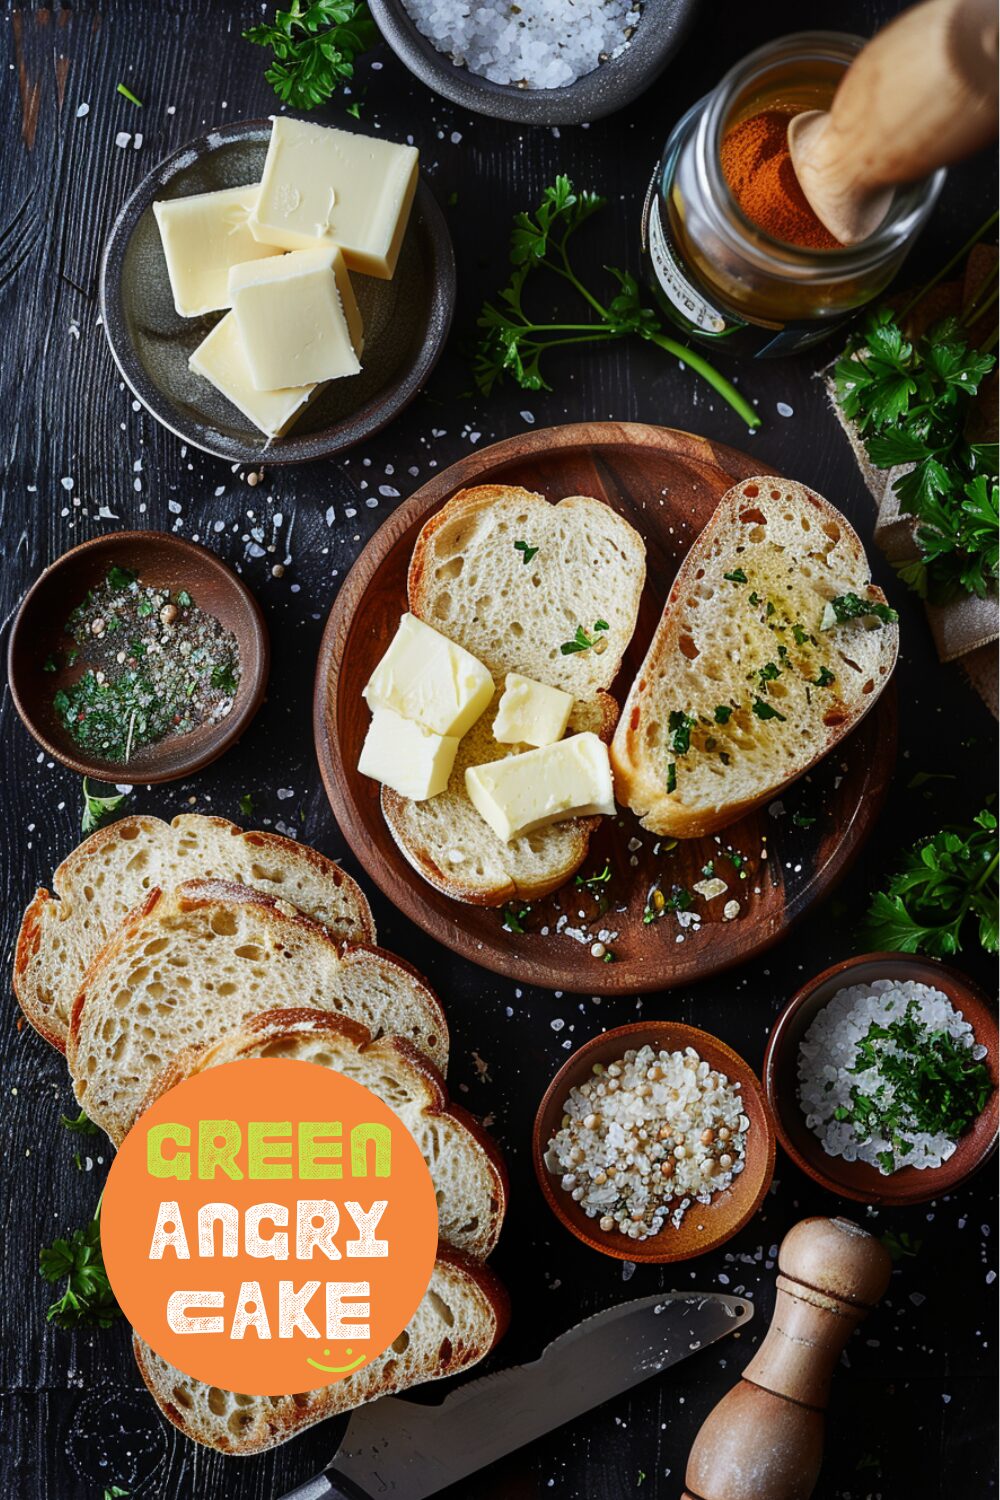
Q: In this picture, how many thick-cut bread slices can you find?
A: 7